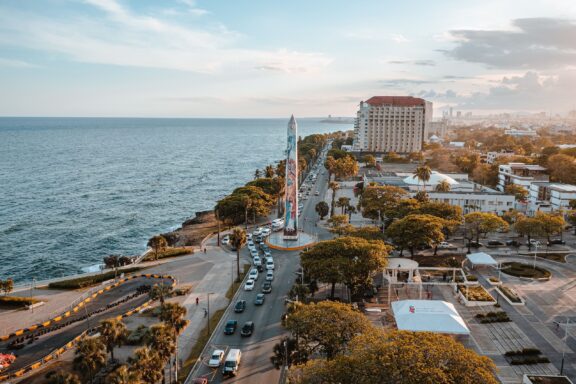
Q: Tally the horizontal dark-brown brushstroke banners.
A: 0